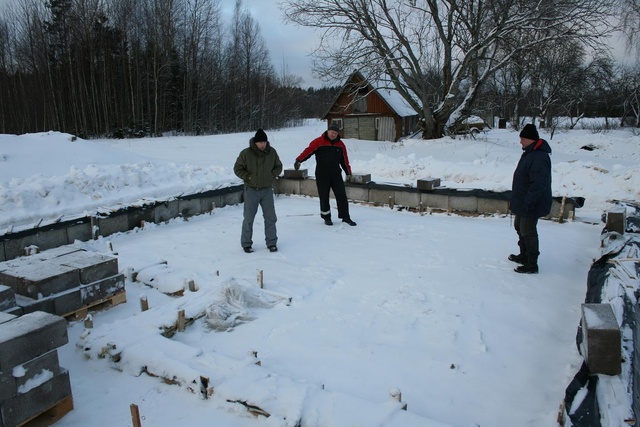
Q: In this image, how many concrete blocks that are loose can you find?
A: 5